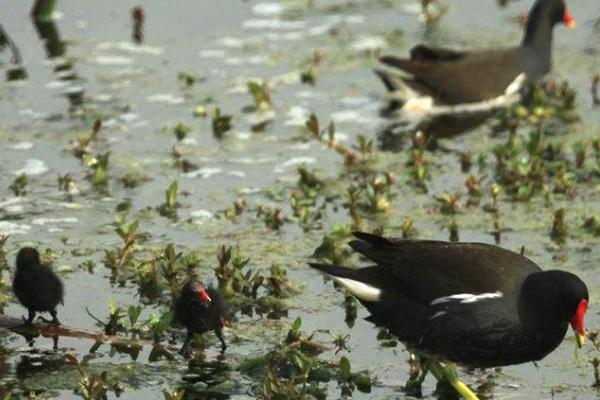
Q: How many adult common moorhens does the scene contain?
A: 2